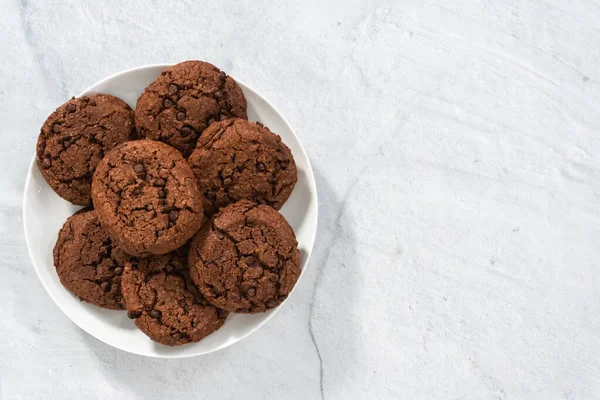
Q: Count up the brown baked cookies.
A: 7